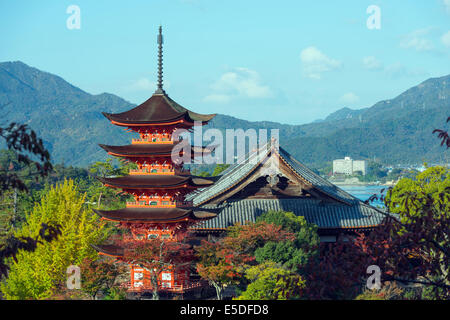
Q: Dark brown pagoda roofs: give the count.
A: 5